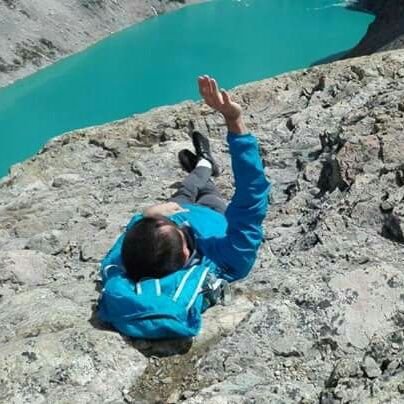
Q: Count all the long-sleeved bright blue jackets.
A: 1